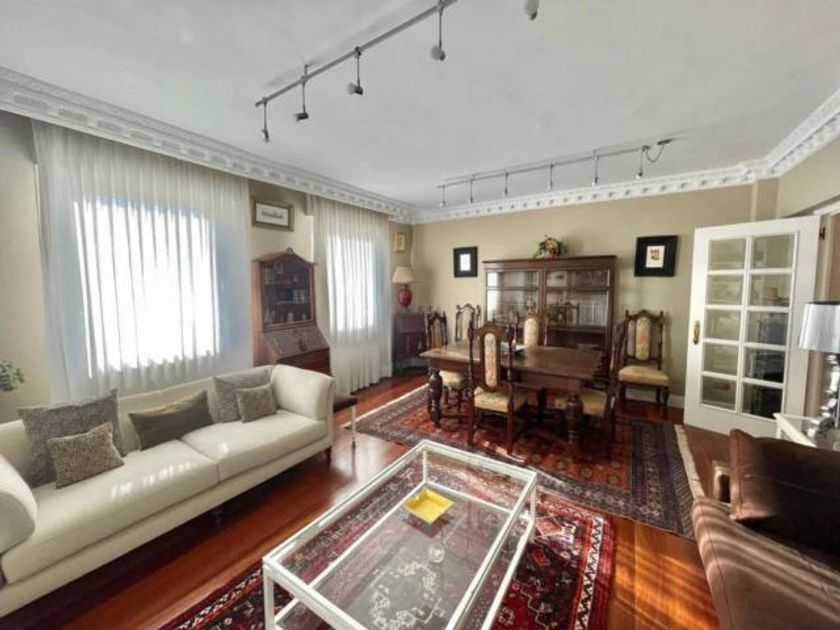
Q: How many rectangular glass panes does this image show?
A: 10